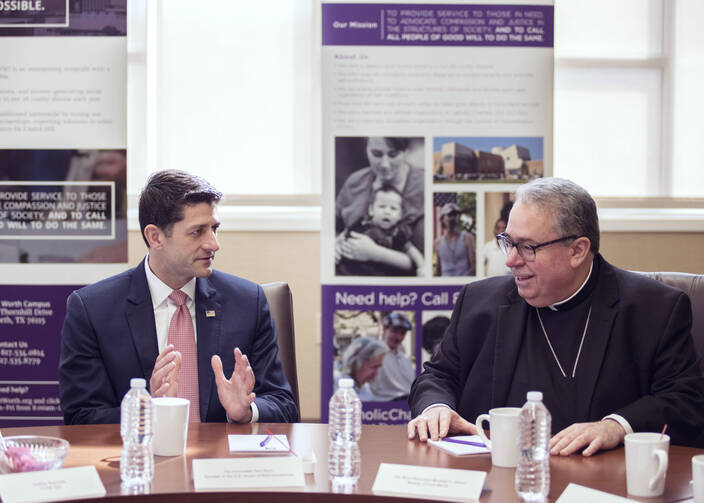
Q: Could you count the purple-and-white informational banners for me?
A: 2